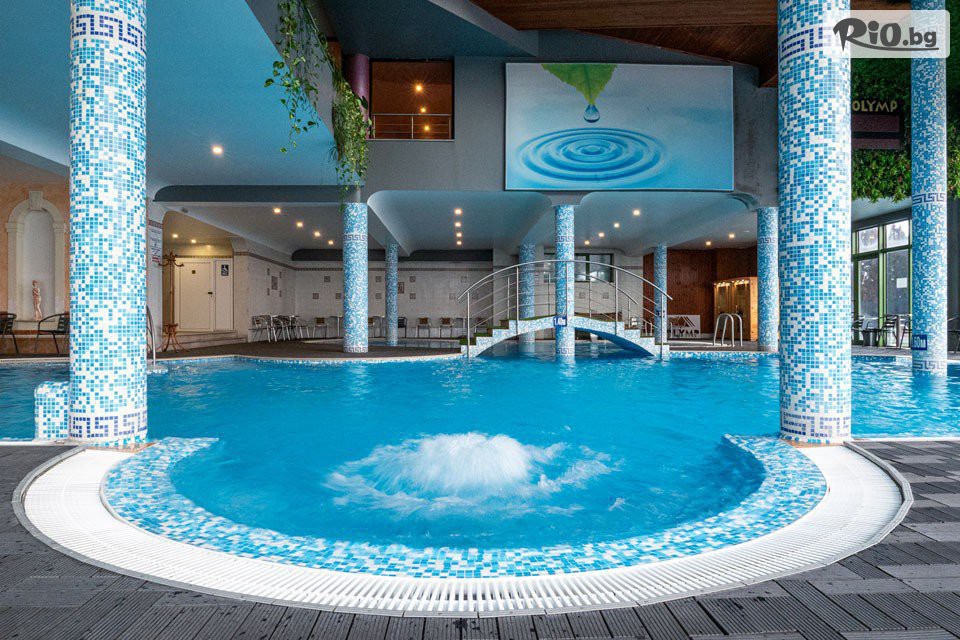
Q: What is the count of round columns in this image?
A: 9